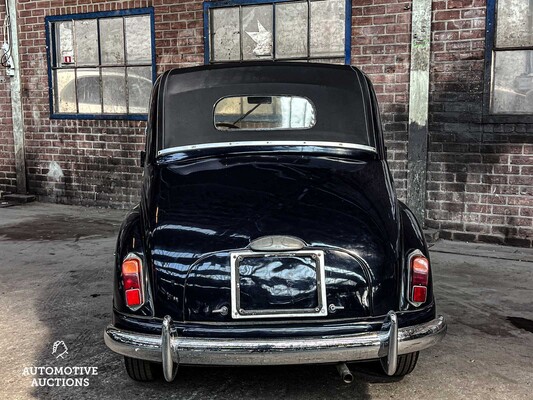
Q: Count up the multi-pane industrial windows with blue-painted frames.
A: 3